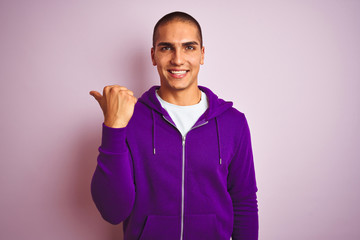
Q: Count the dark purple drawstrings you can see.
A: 2